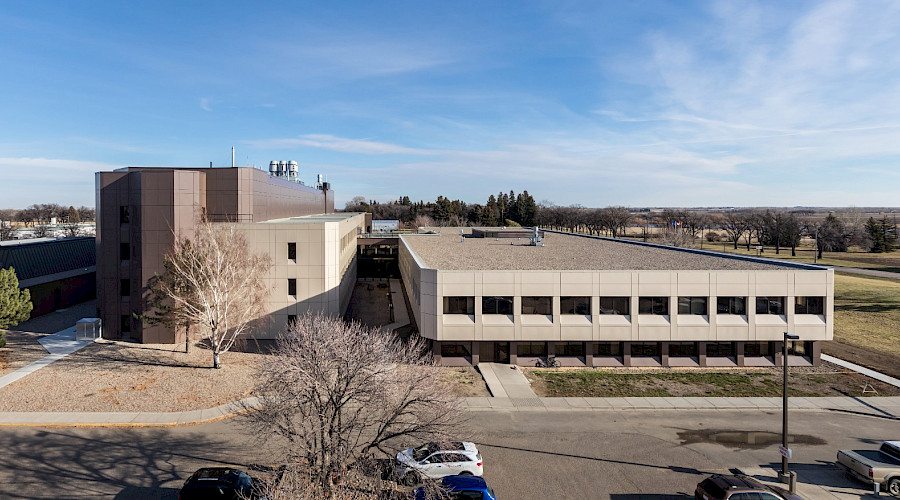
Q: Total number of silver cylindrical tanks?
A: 3